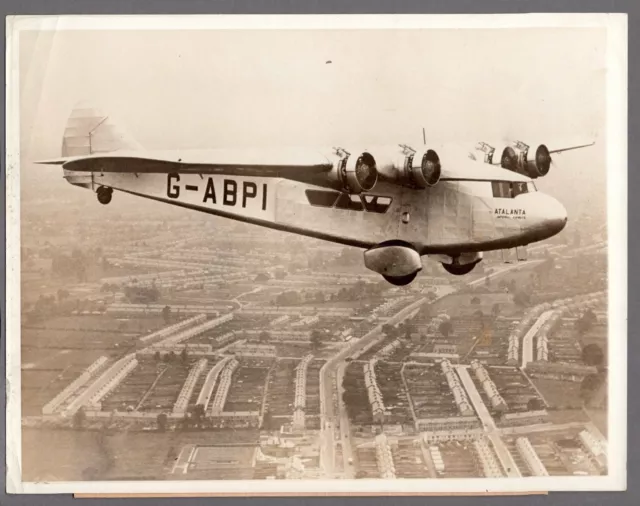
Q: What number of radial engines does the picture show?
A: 4